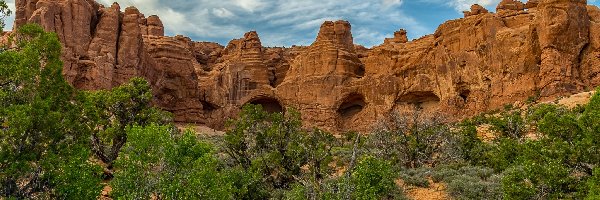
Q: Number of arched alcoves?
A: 3